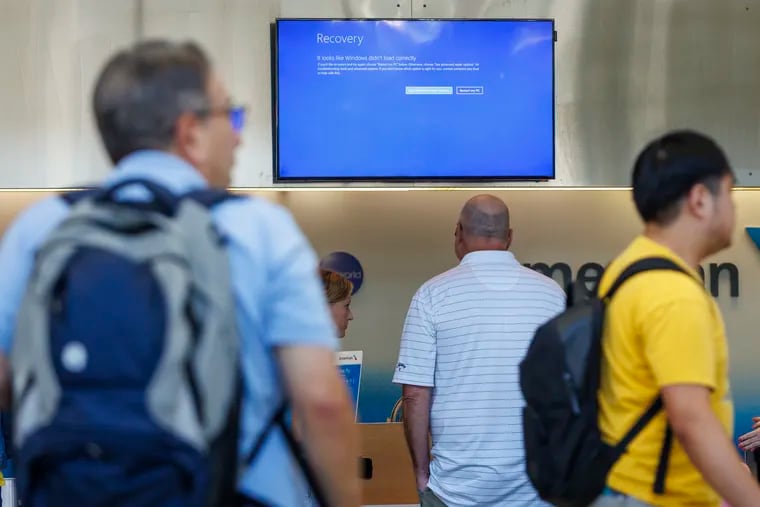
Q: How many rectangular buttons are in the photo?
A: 2